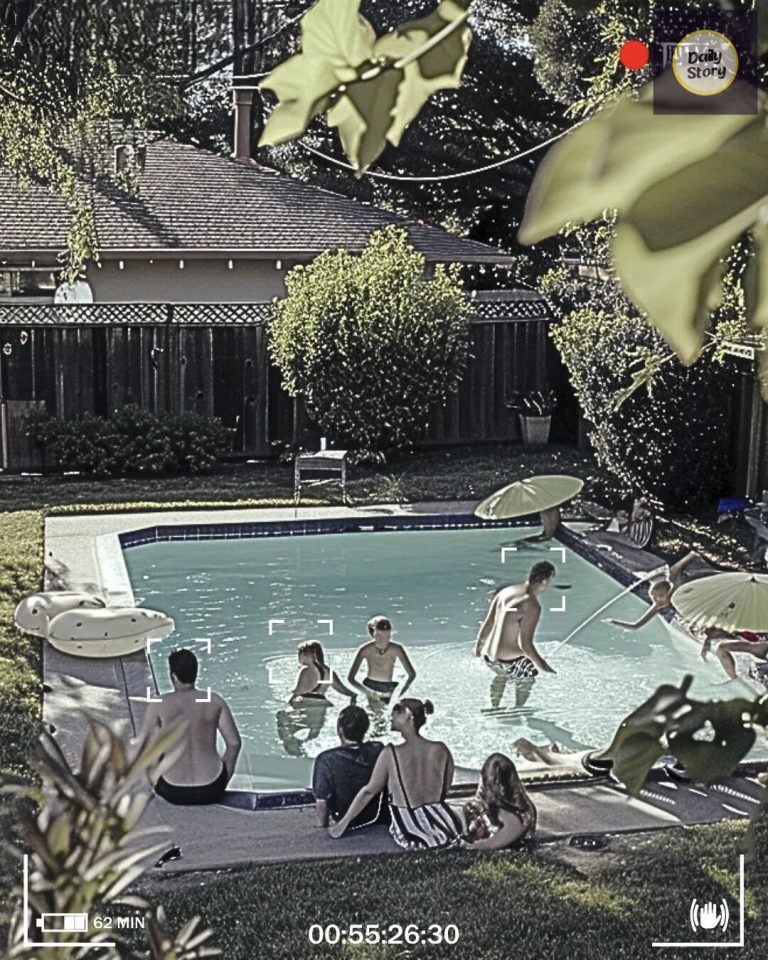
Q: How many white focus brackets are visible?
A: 3